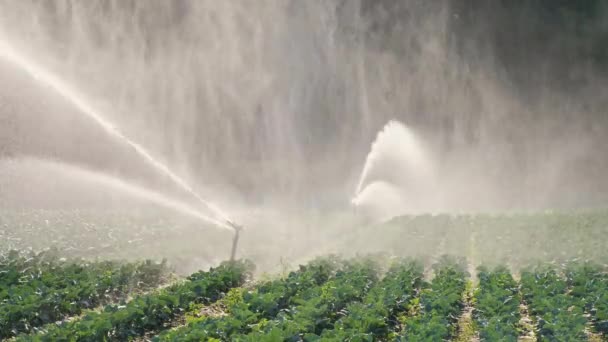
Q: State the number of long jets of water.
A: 2